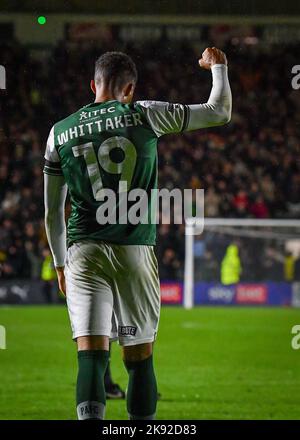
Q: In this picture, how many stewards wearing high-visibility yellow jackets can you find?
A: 2